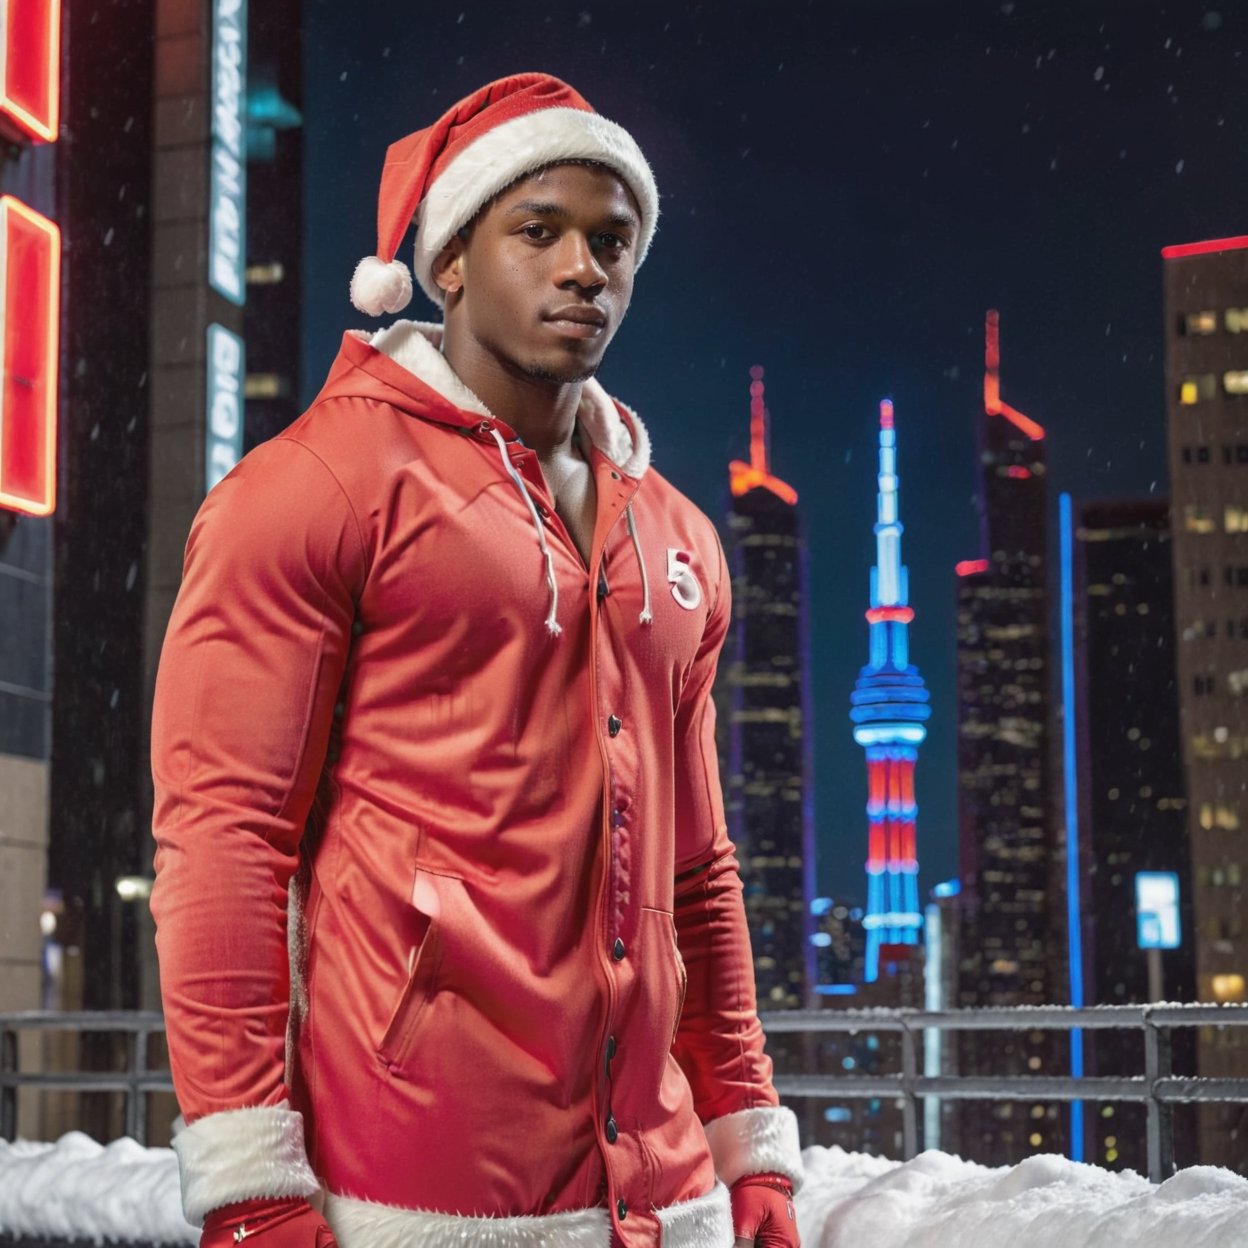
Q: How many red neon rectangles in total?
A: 2